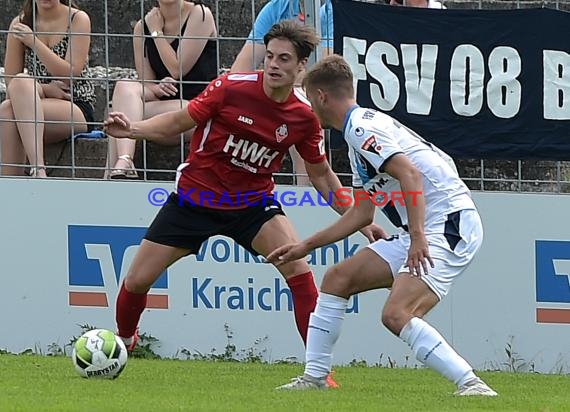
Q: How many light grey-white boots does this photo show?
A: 2